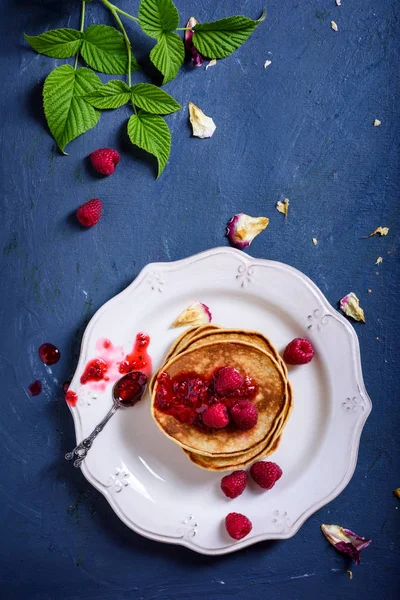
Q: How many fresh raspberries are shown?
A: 9